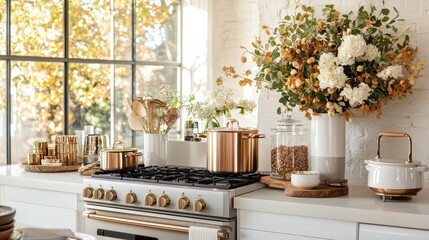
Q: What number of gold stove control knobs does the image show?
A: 8